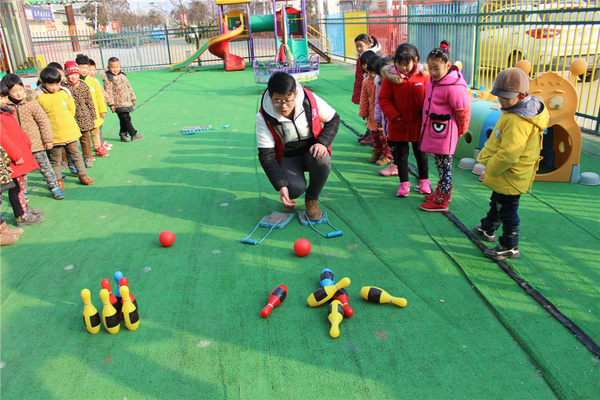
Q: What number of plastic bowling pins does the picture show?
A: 12